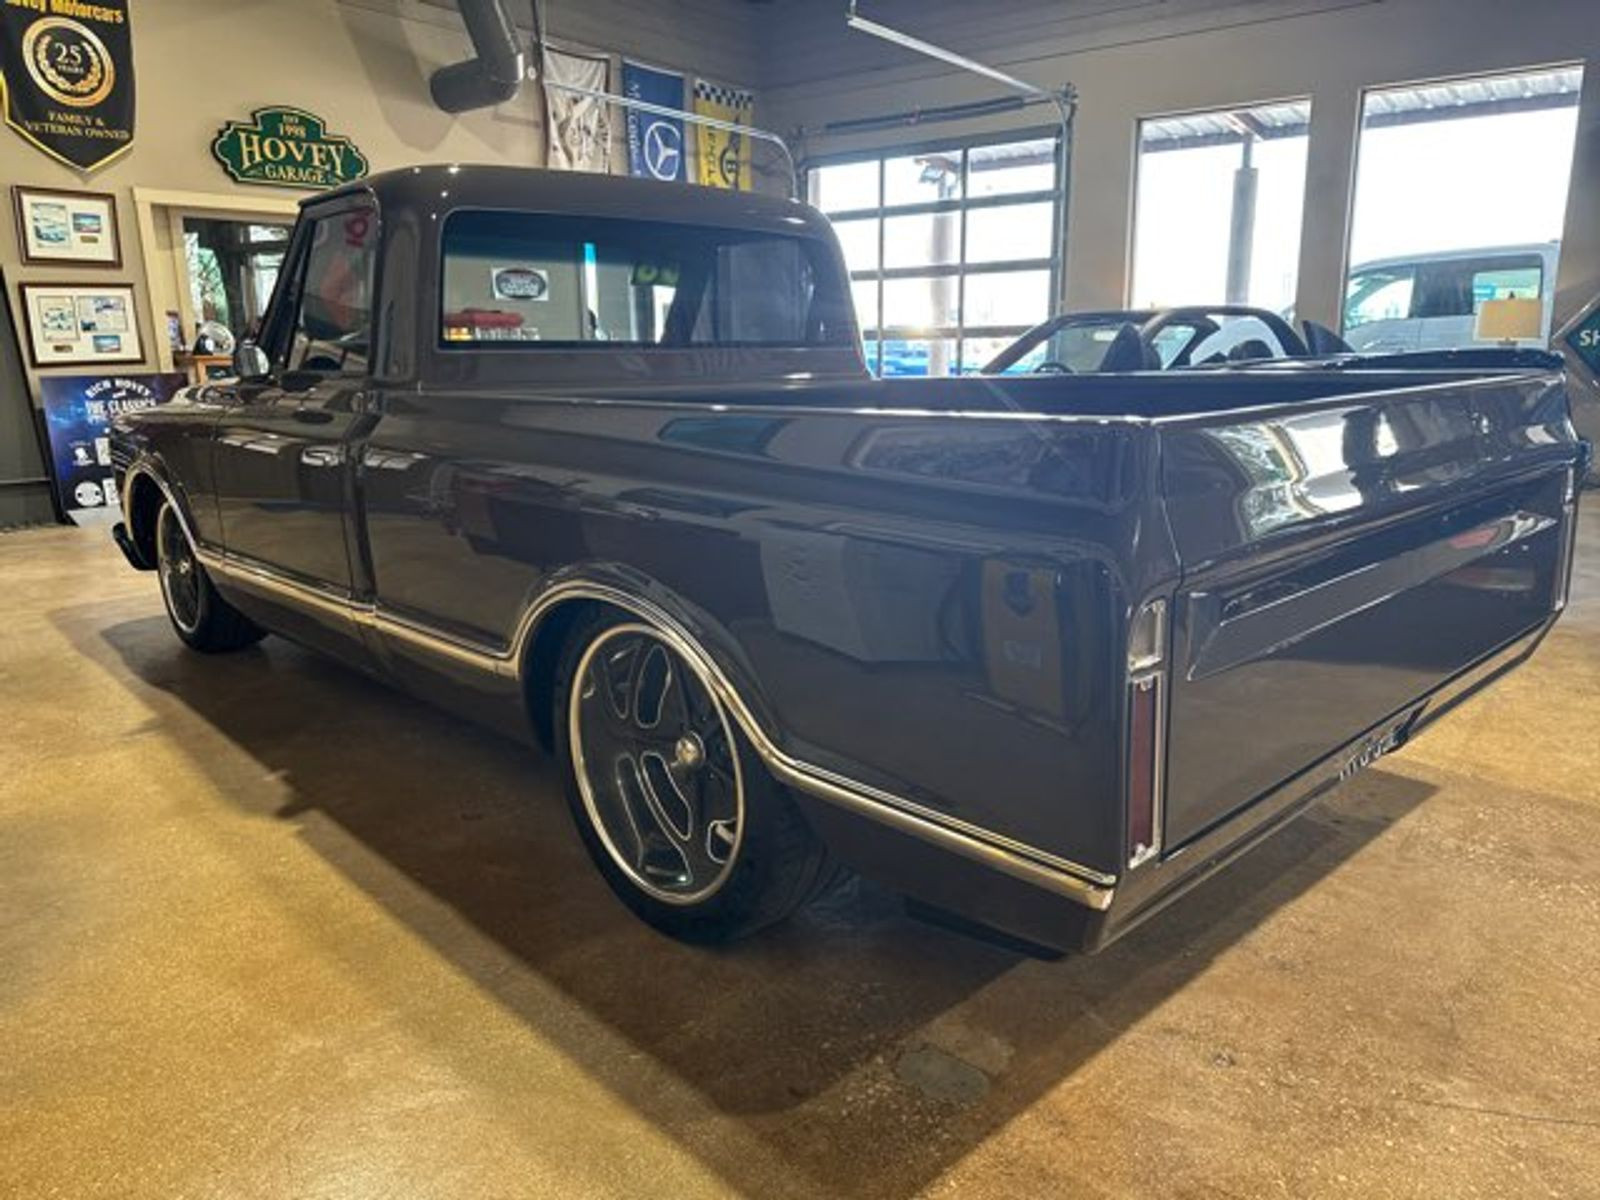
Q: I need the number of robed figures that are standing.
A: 0